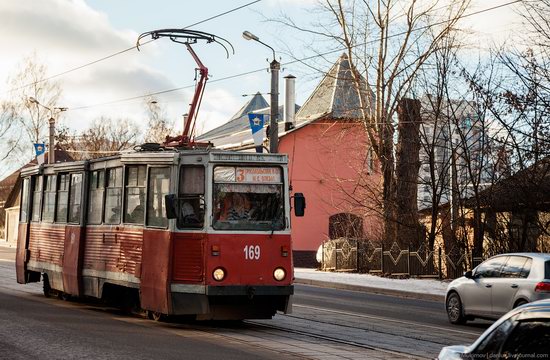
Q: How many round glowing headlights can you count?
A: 2